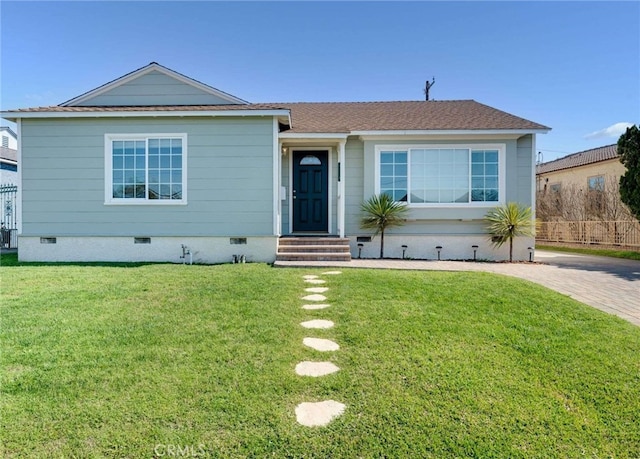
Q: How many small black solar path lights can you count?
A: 5